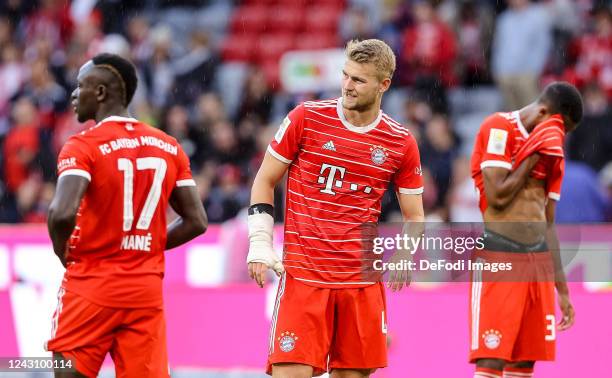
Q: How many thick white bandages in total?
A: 1